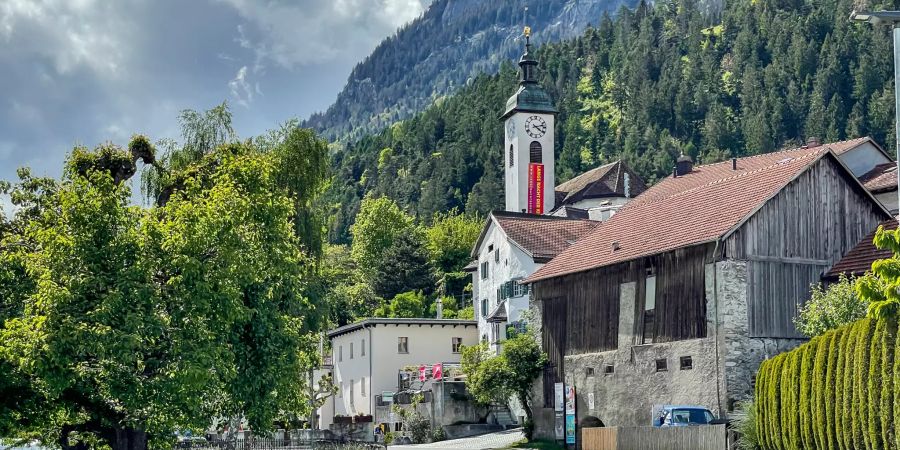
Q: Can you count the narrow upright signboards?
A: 2